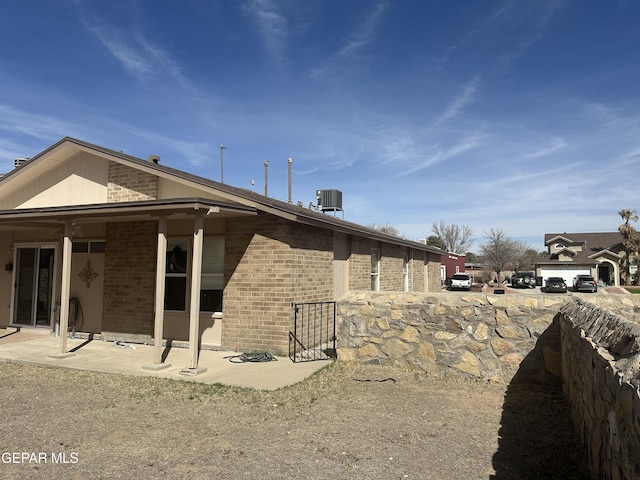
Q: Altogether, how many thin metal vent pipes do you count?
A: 3